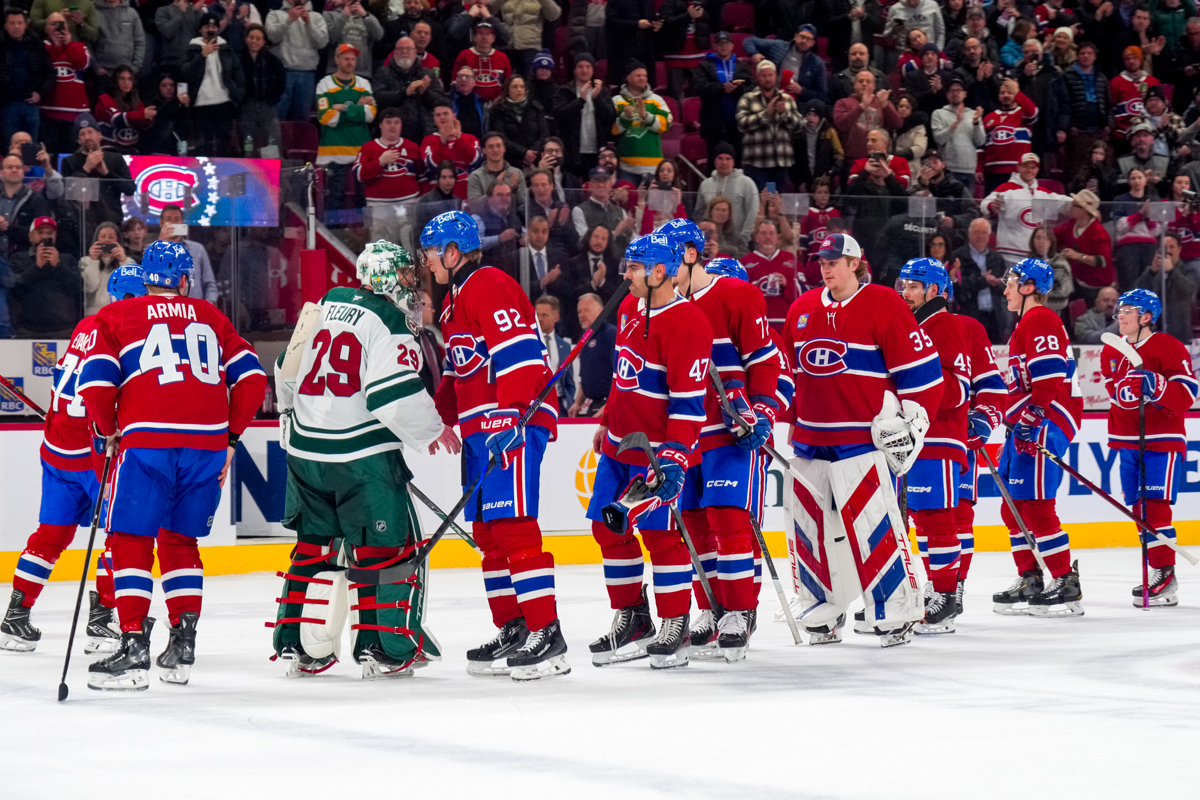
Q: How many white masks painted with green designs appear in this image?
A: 1